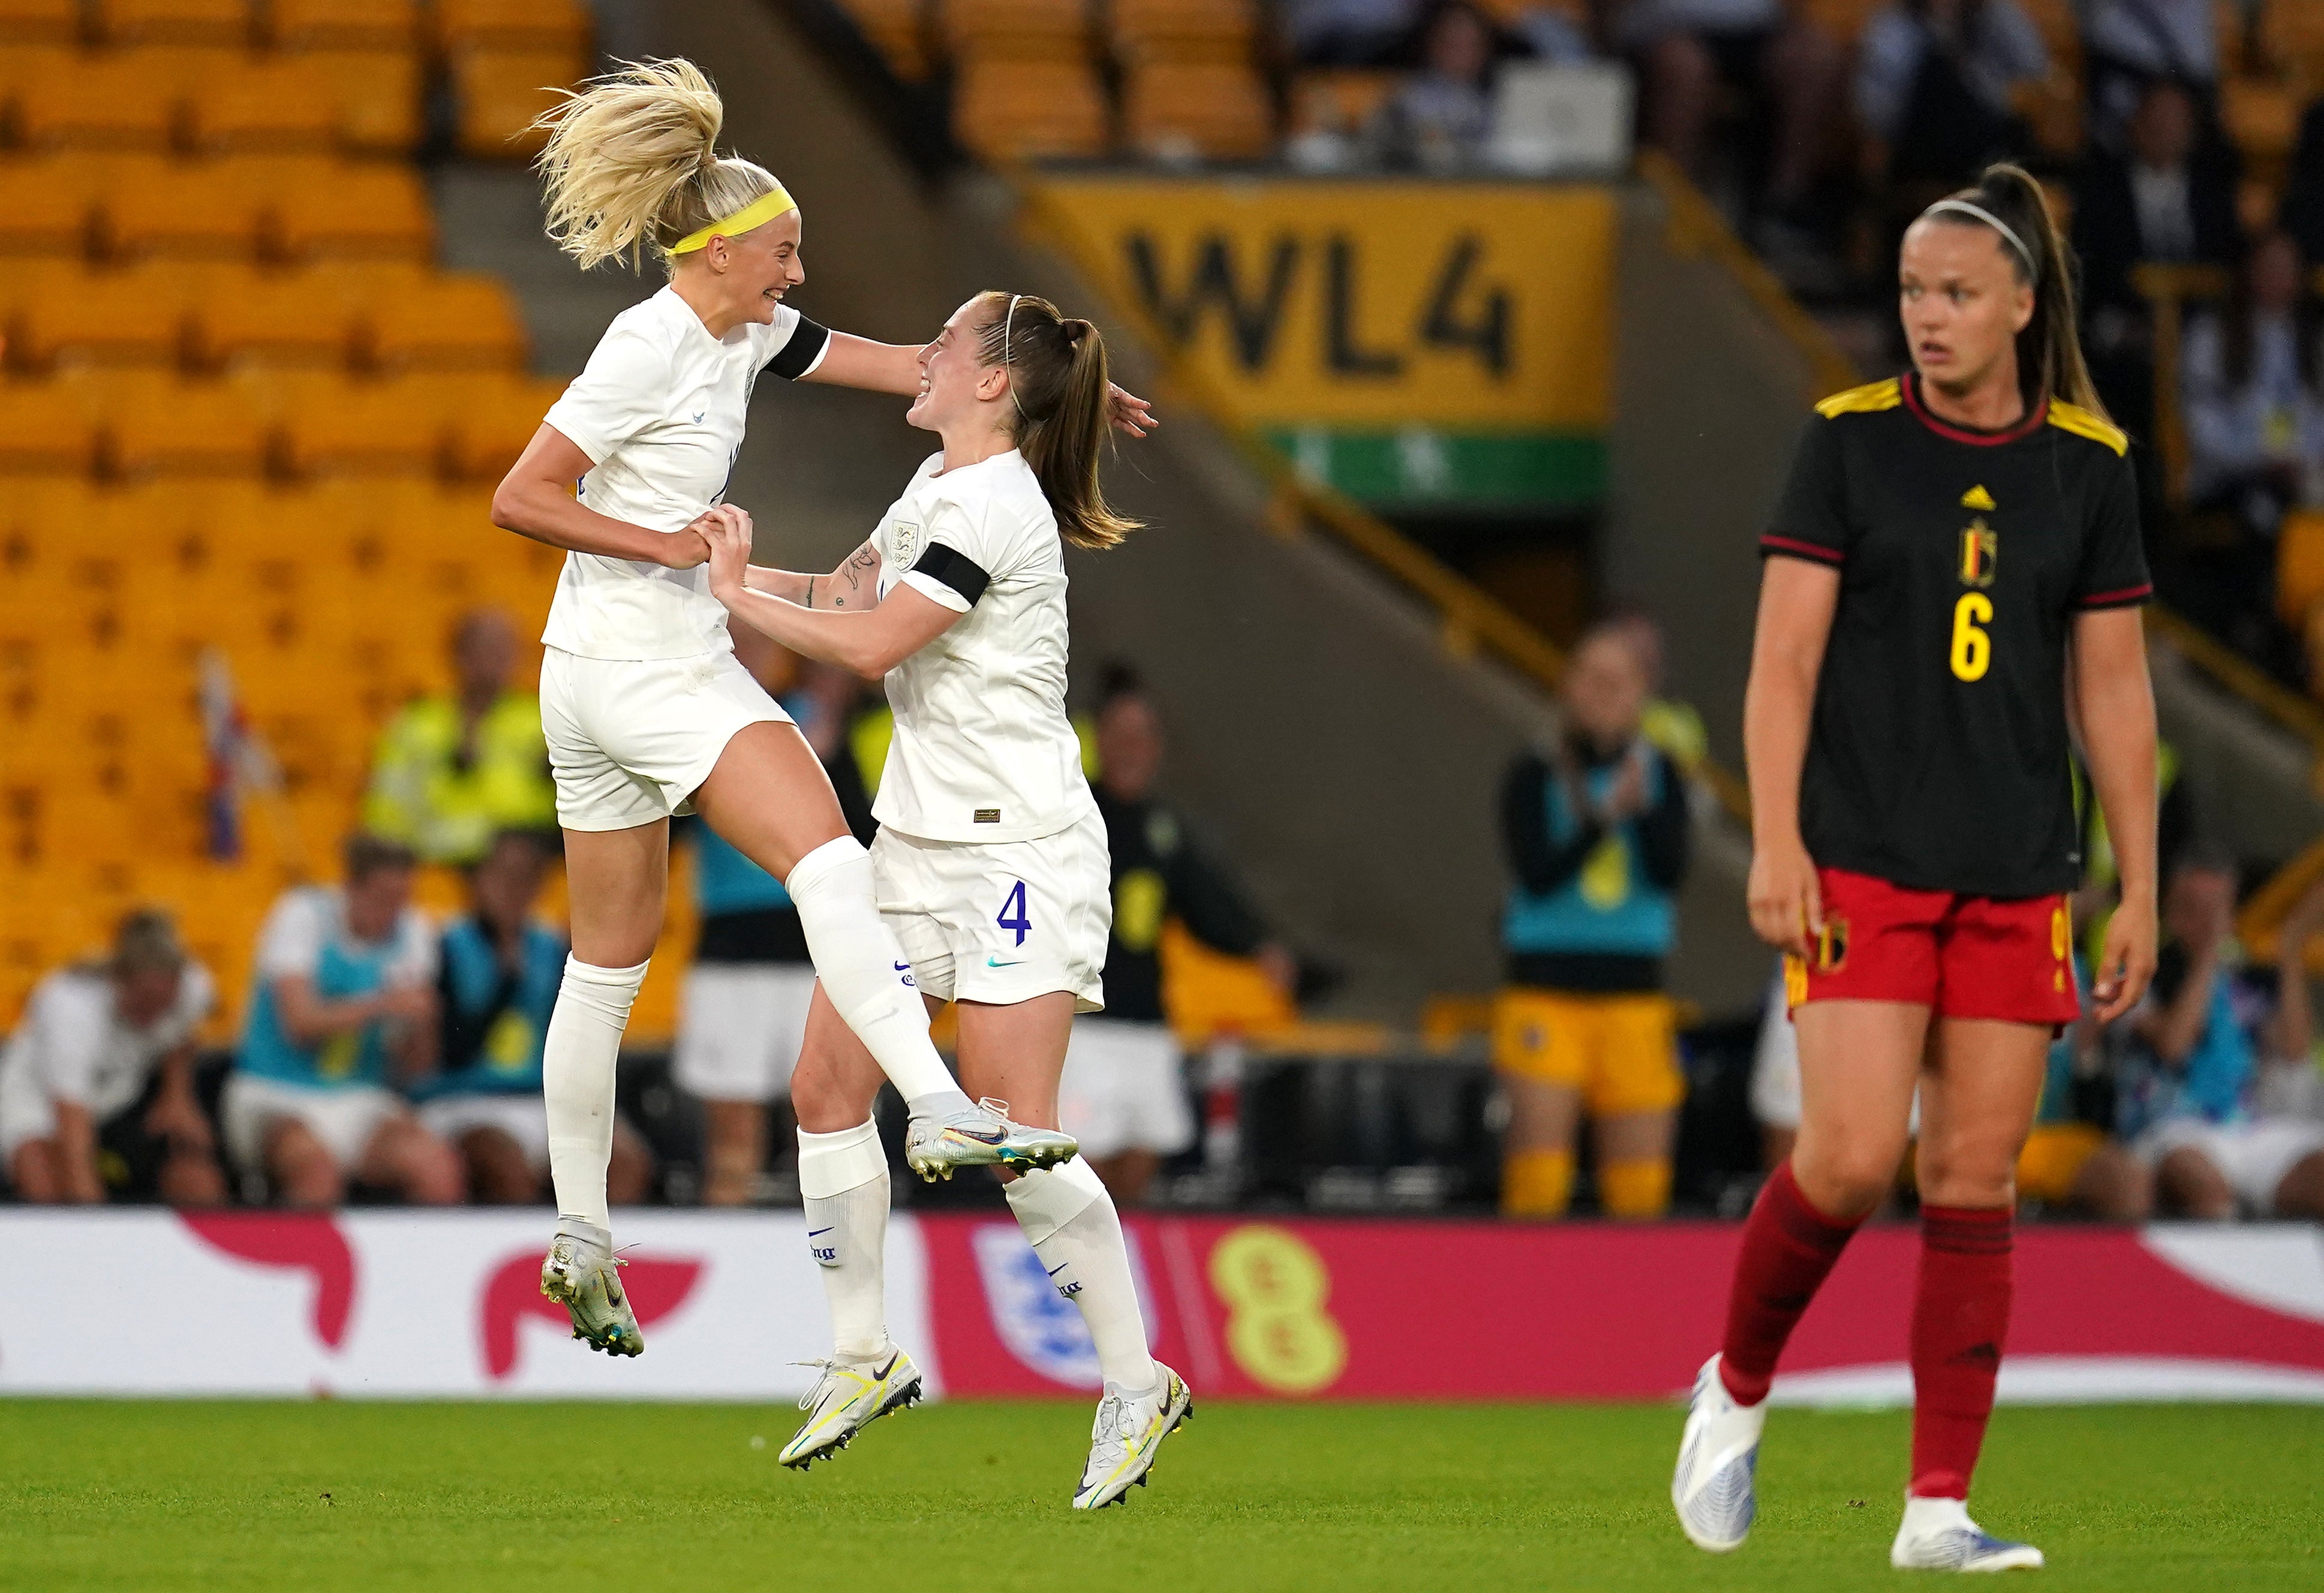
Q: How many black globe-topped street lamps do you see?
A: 0